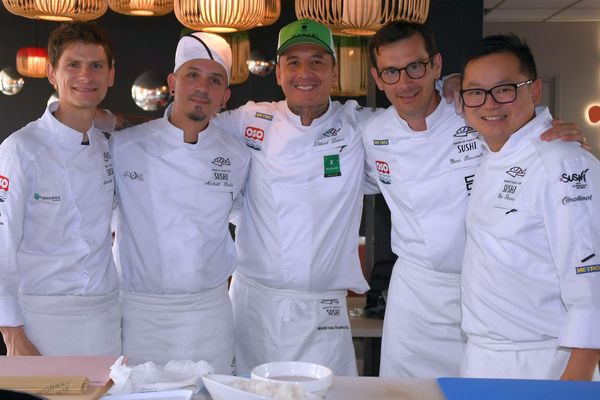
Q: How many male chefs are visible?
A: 5